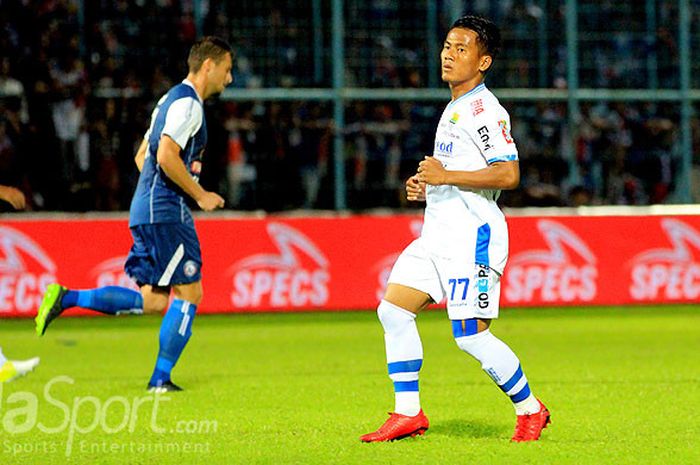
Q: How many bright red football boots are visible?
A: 2